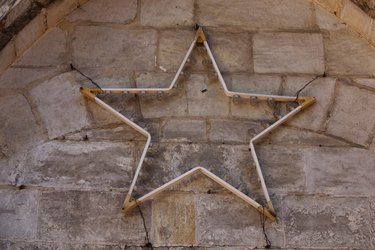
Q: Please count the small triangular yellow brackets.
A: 5